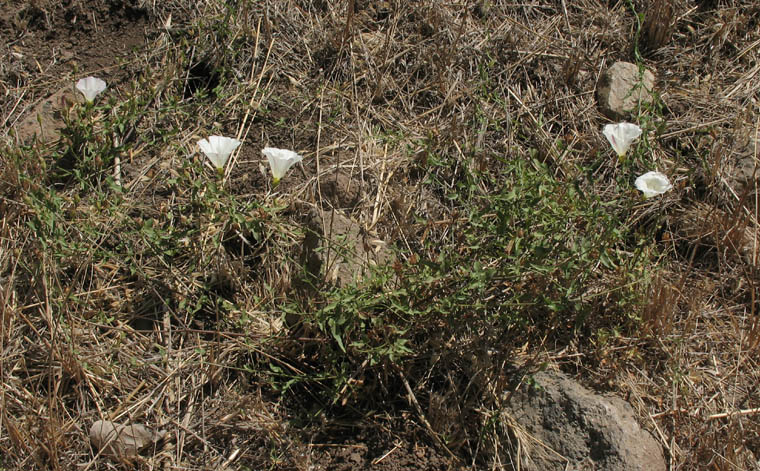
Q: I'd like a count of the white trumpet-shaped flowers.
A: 5